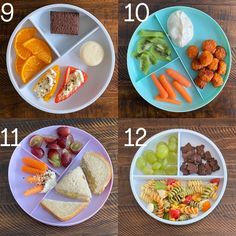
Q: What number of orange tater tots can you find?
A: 10